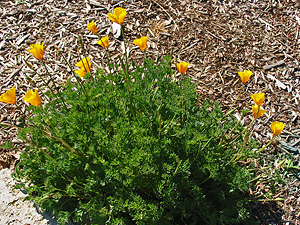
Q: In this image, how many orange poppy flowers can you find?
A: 14